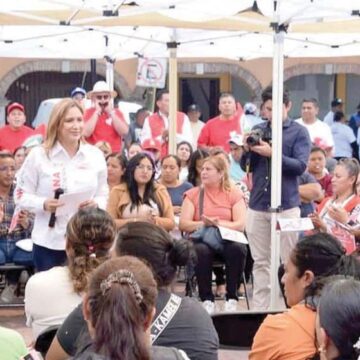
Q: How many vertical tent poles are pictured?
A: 3